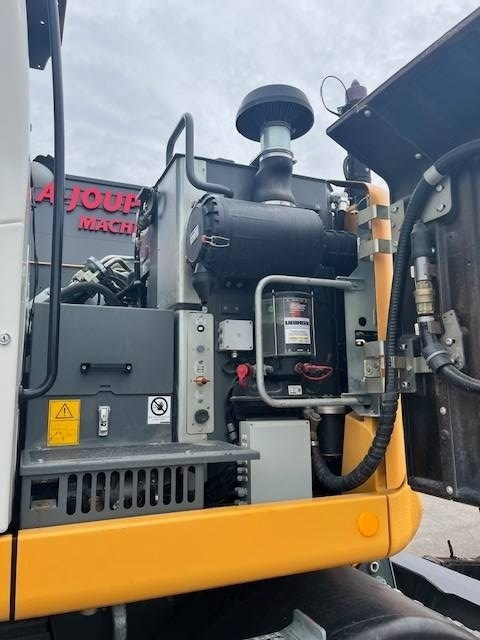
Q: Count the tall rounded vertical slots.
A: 10